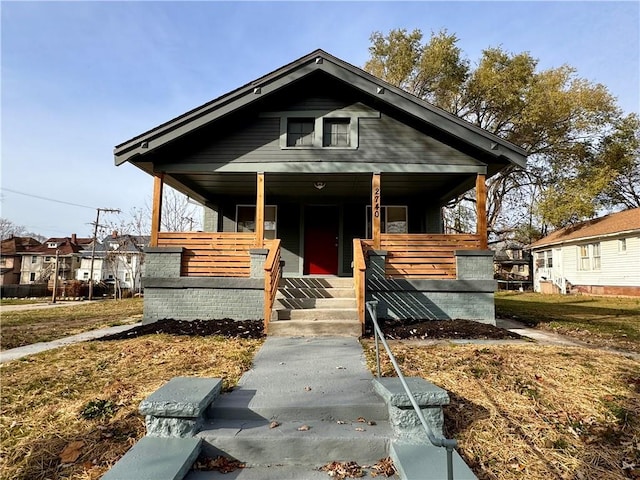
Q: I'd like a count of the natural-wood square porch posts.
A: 4